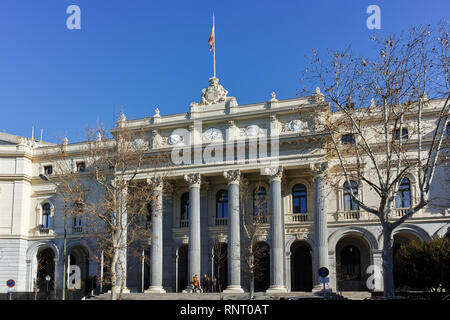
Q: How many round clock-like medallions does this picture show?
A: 5